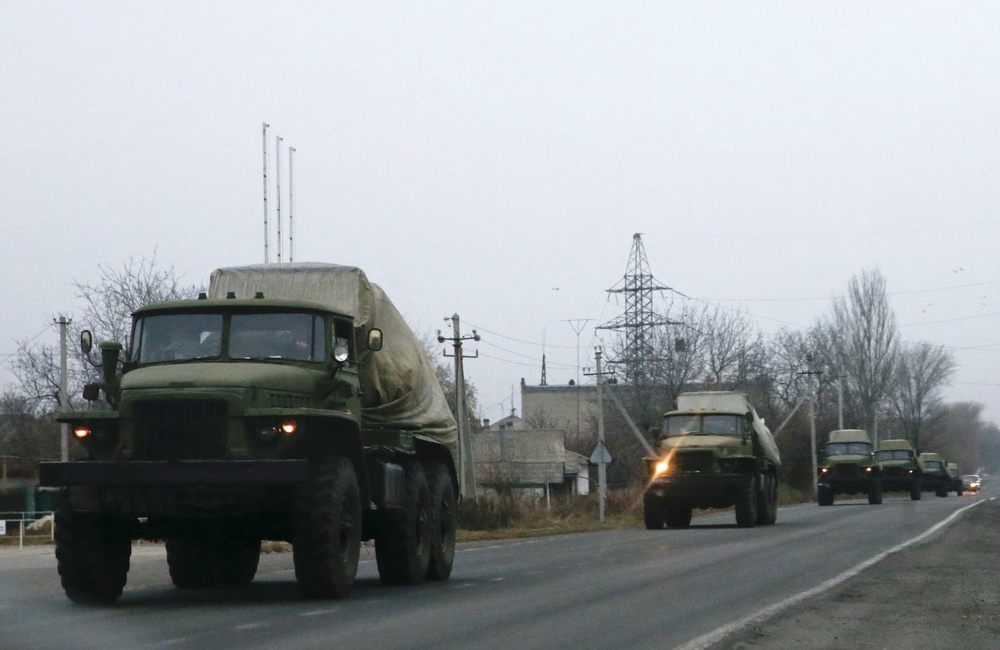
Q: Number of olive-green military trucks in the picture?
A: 6